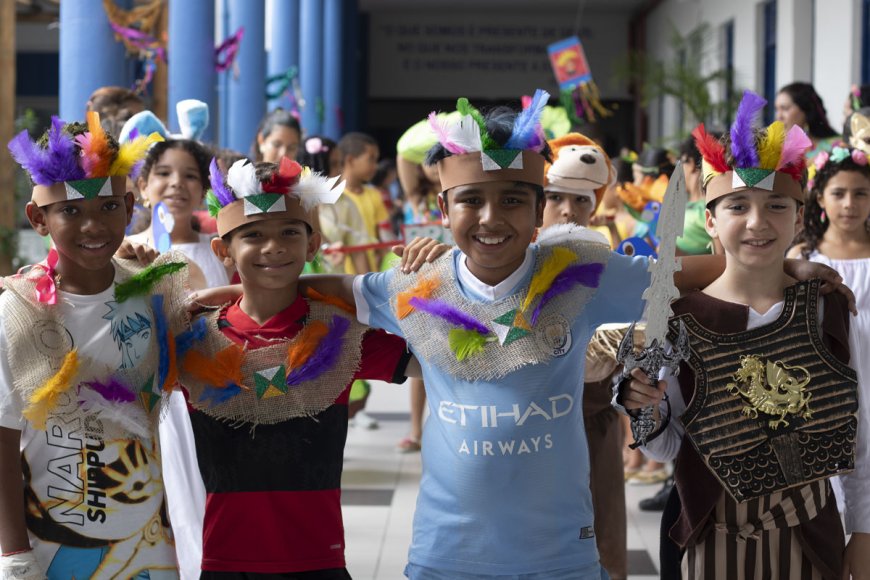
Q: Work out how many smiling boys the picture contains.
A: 4